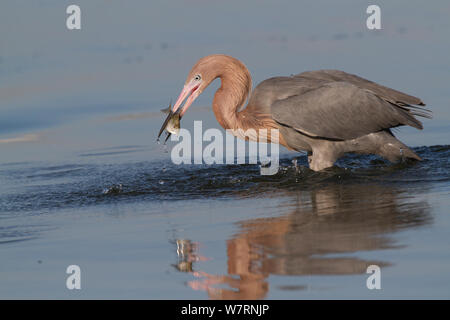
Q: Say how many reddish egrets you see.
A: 1